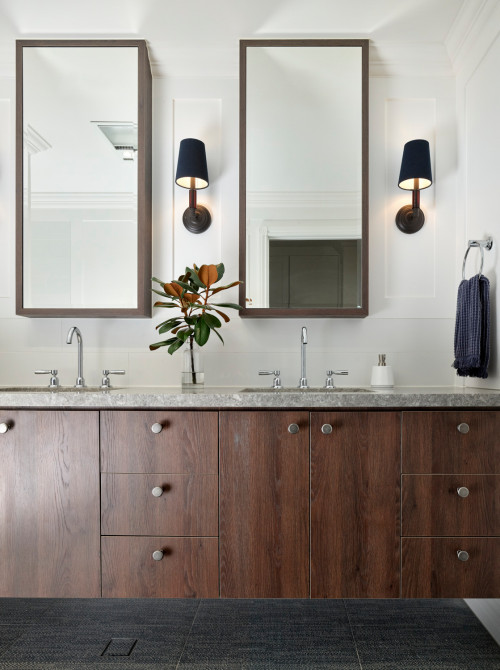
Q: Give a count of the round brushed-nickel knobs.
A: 9